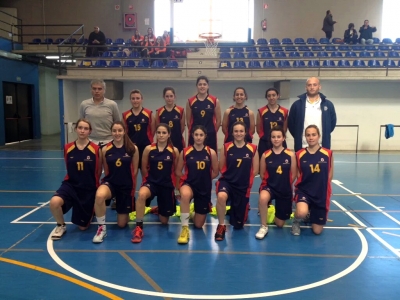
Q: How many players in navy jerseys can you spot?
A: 12